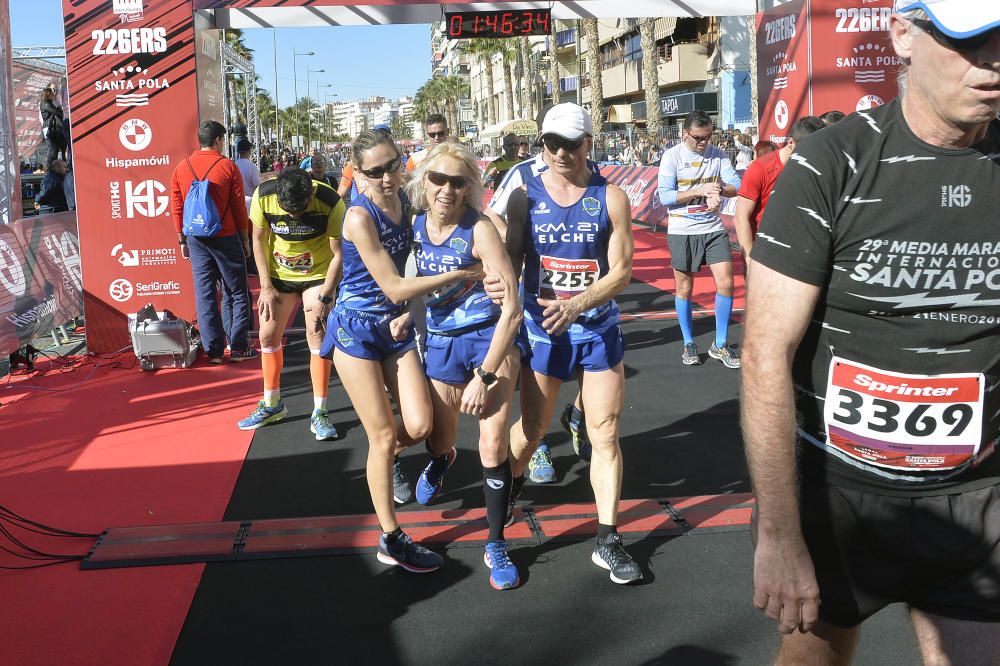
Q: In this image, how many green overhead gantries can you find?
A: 0